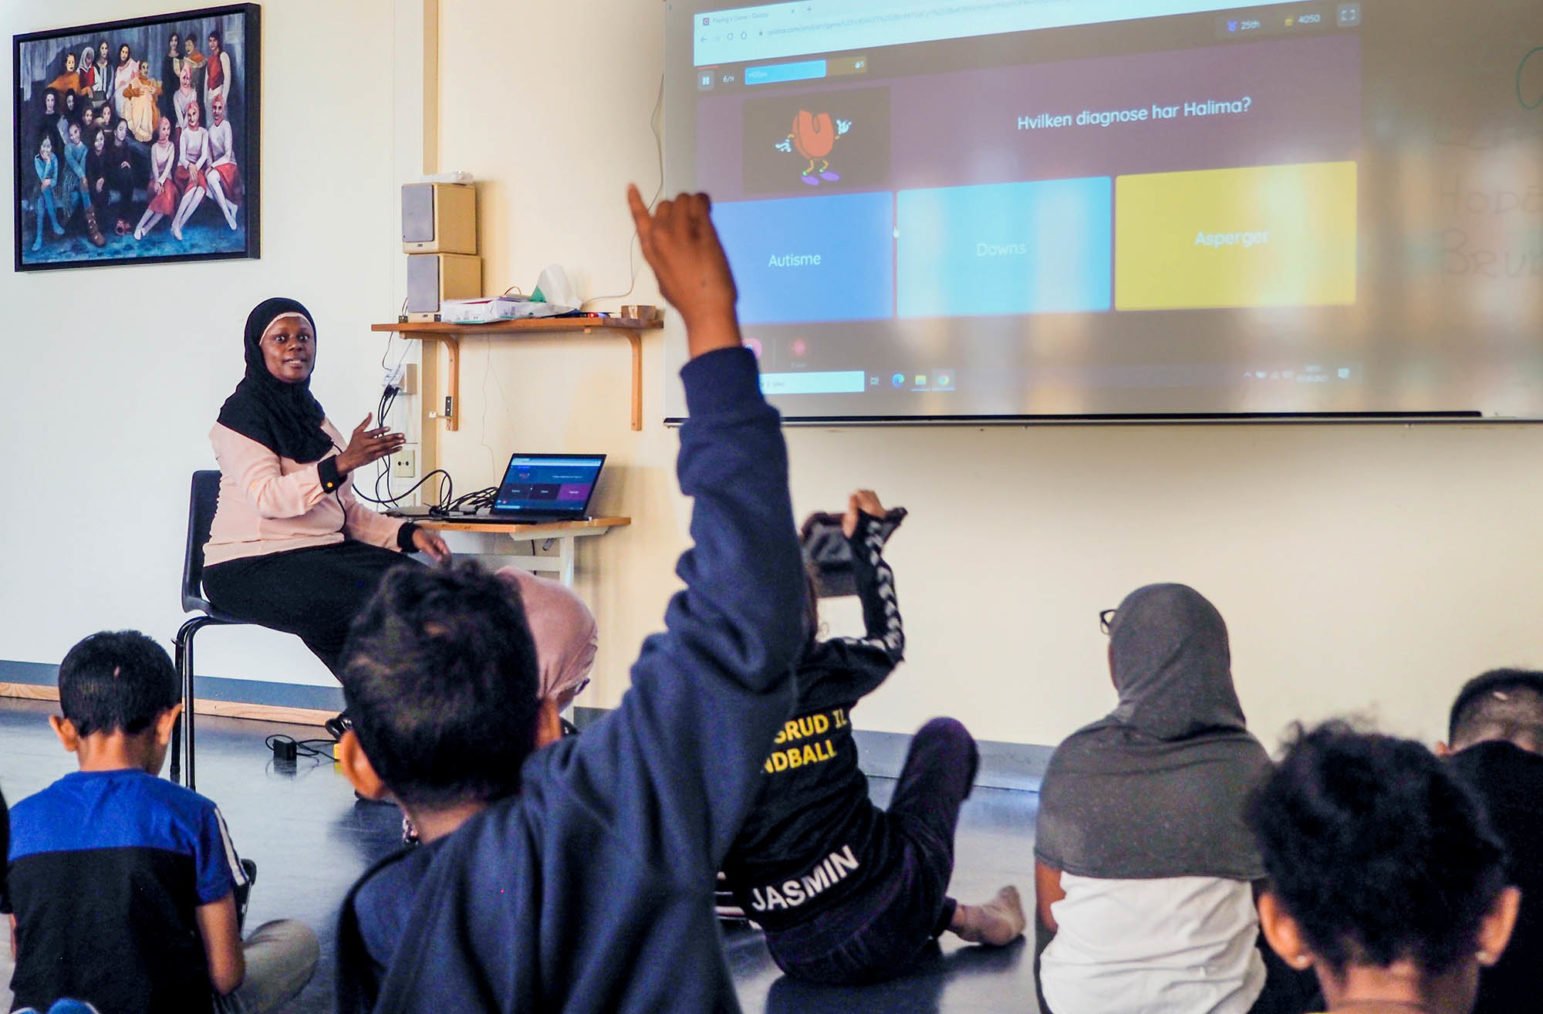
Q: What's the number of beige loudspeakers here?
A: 2